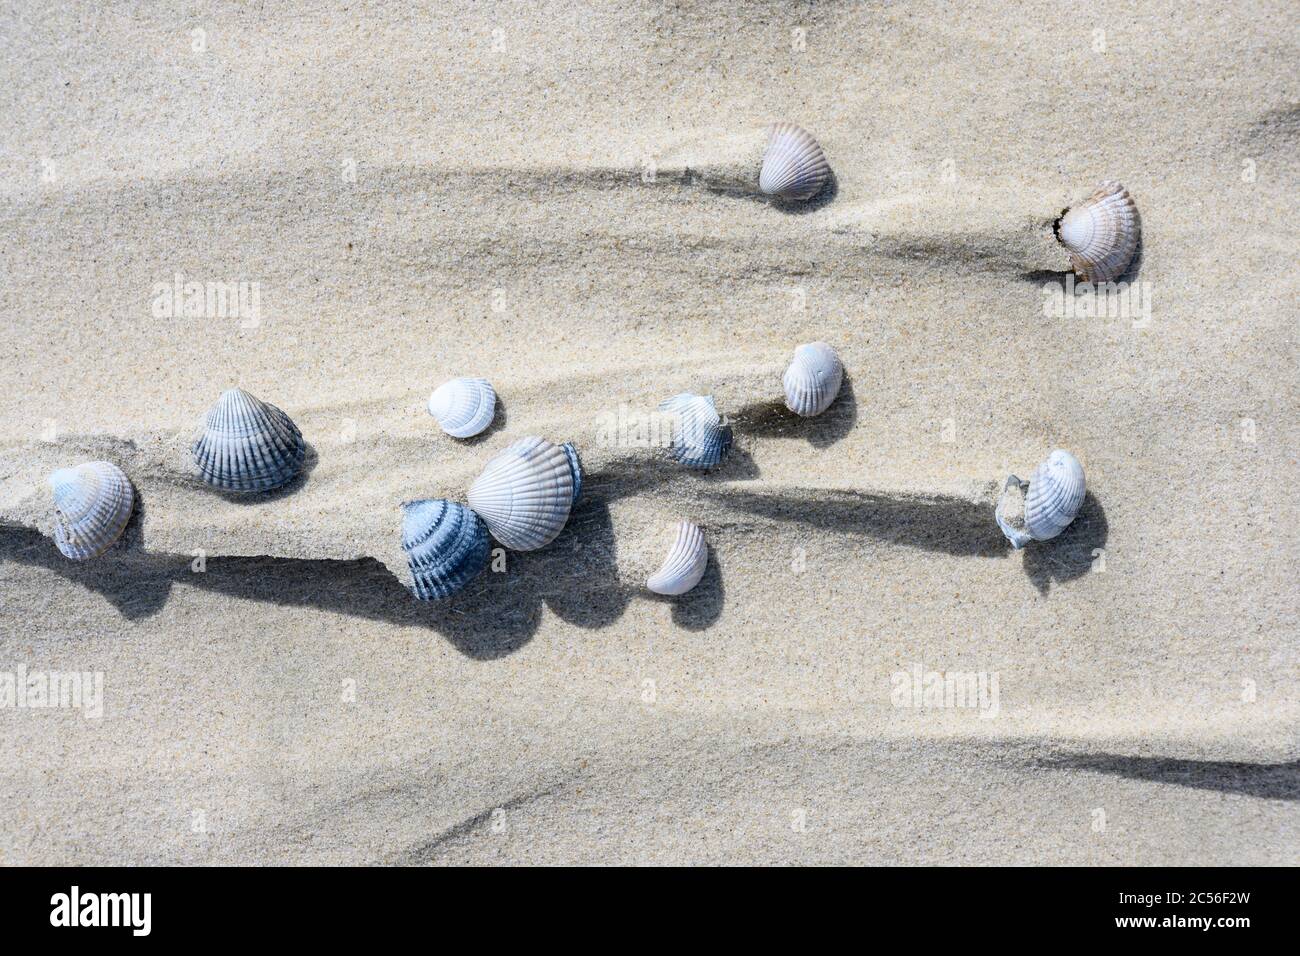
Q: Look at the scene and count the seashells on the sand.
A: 11